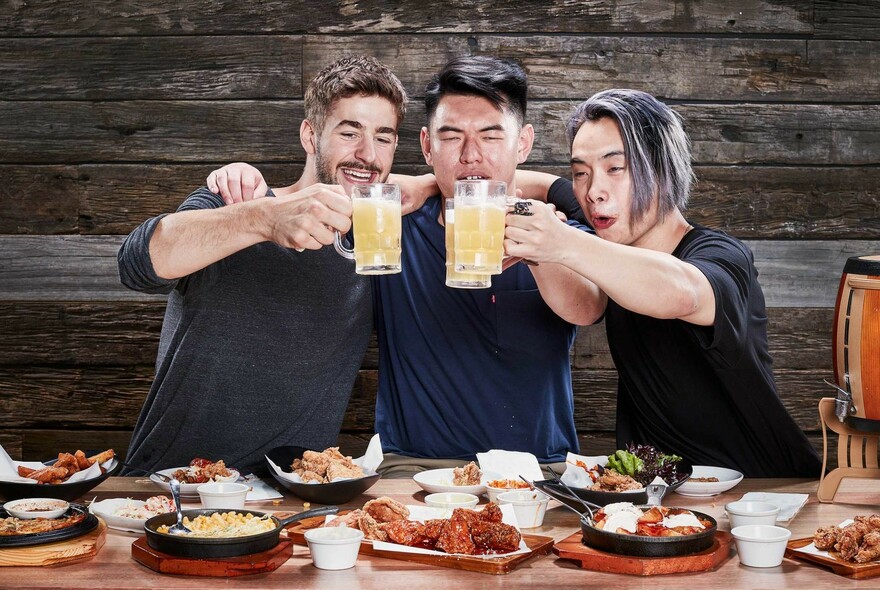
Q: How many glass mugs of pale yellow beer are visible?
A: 3